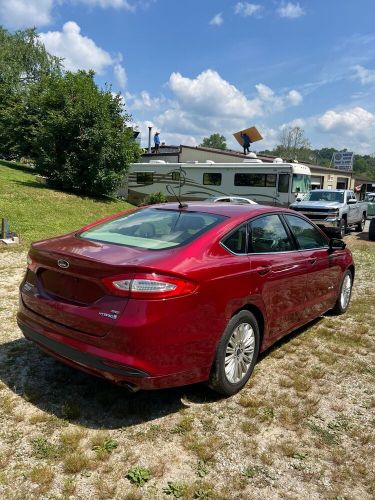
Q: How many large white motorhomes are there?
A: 1